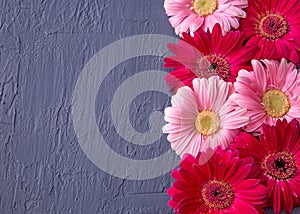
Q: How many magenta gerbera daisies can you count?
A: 4